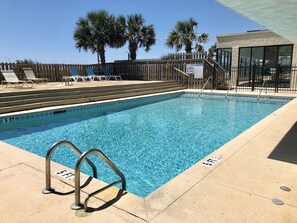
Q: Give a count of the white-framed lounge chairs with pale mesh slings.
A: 2